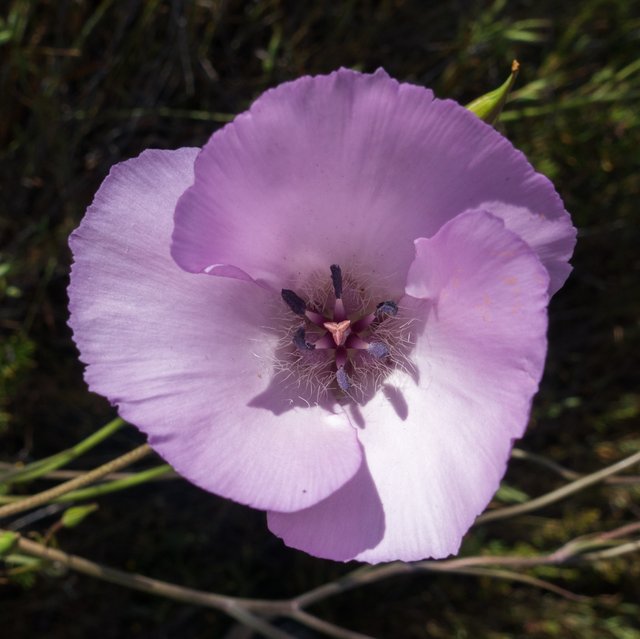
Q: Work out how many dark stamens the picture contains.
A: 6